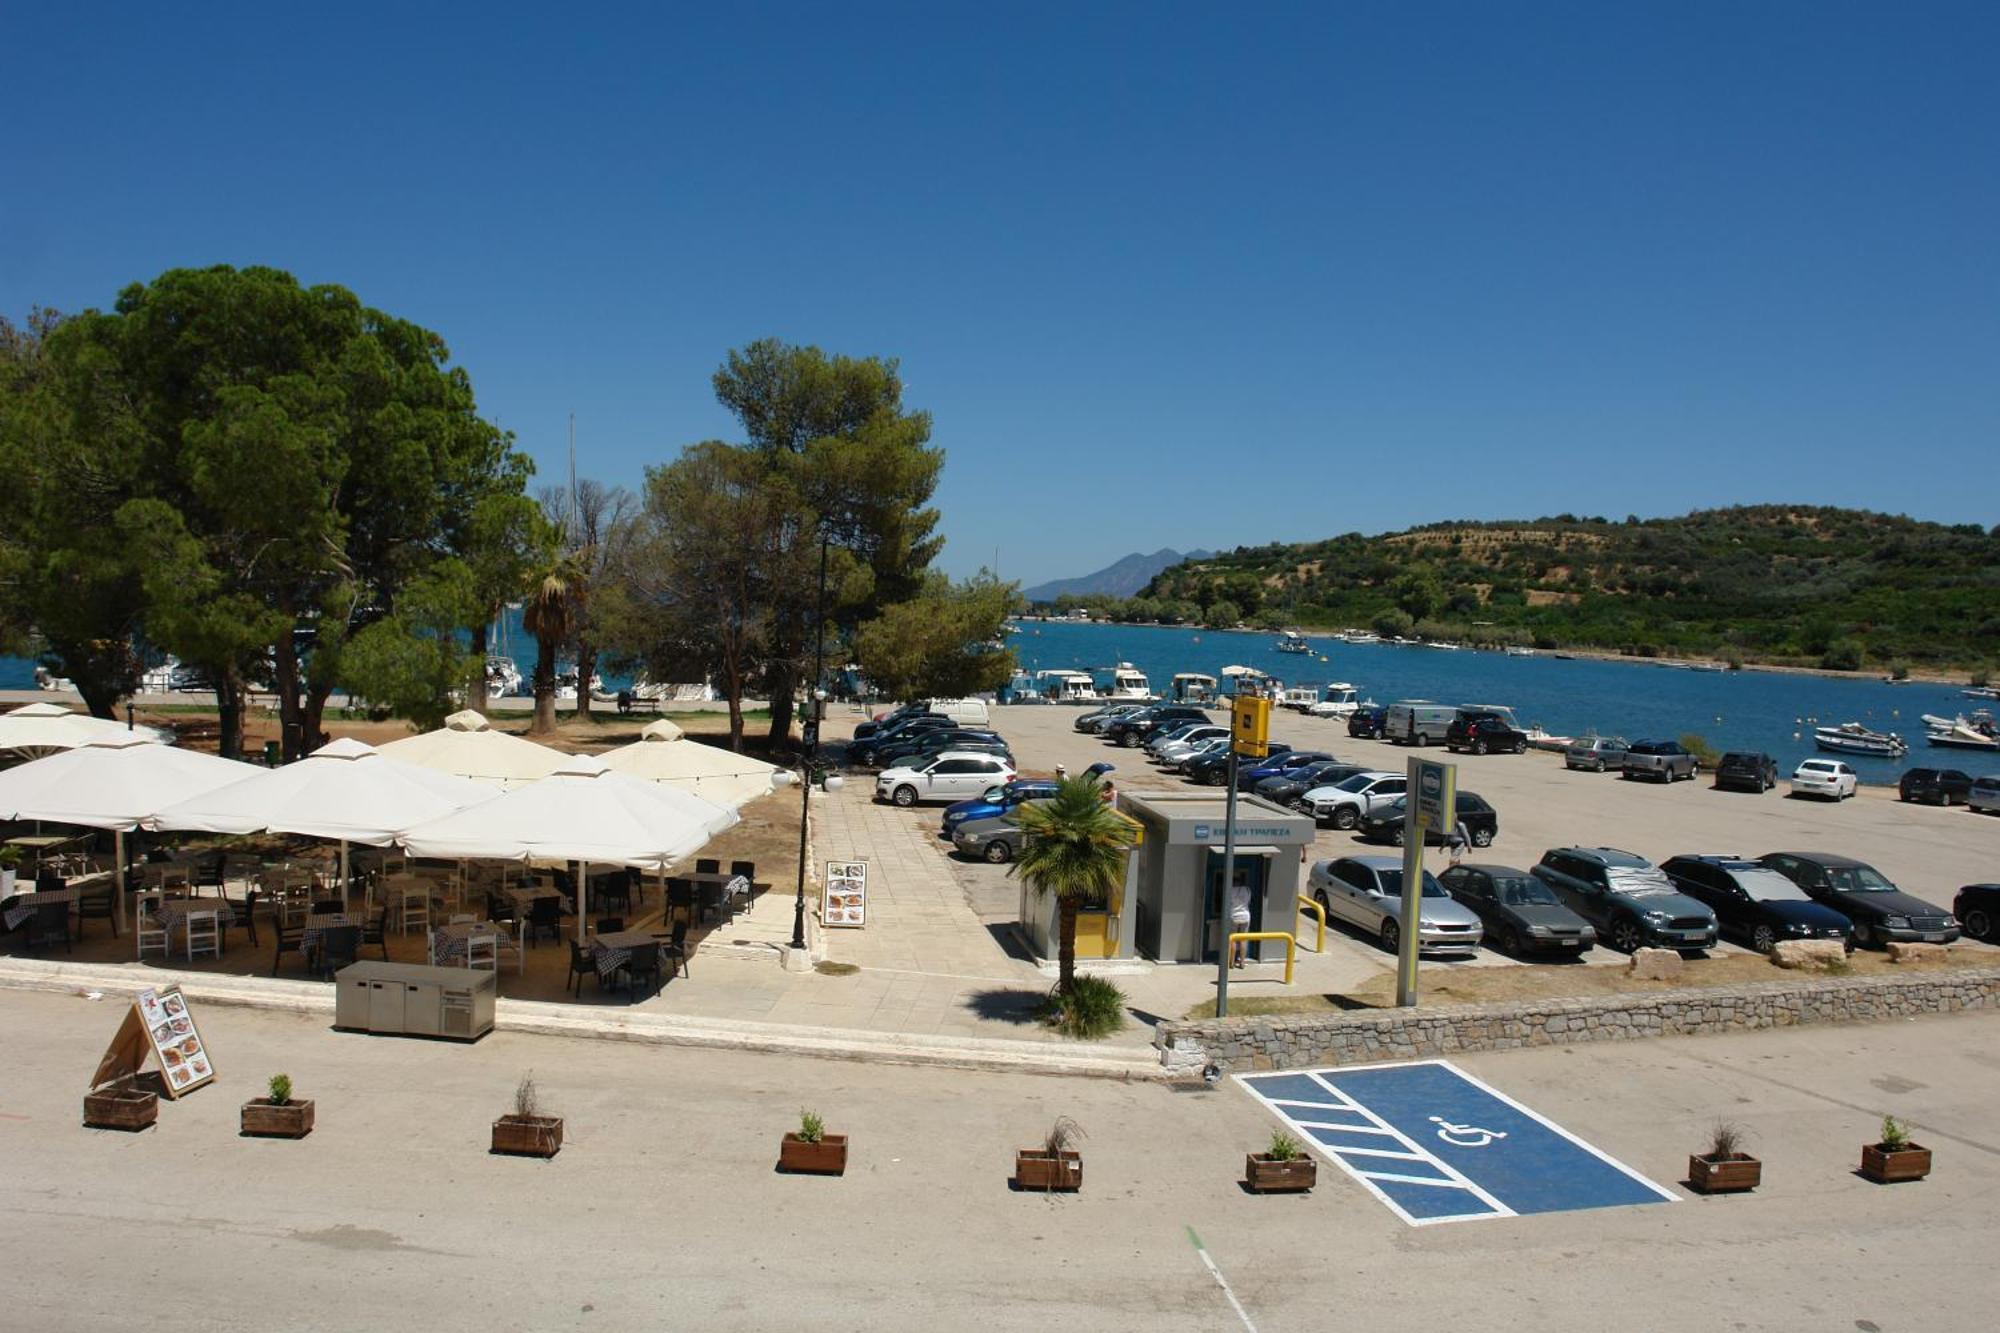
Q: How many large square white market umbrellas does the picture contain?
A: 6